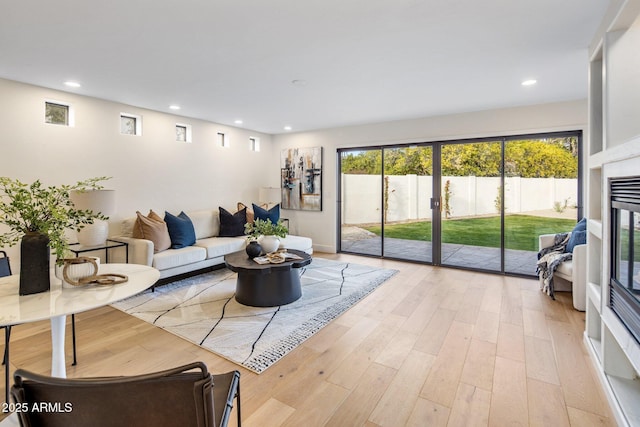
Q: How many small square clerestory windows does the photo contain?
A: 5